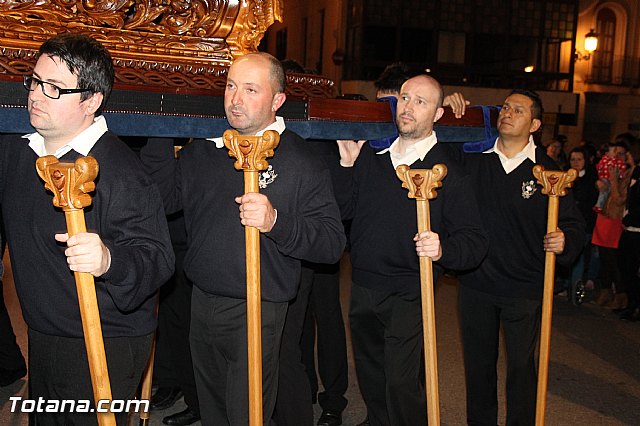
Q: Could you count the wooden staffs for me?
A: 4